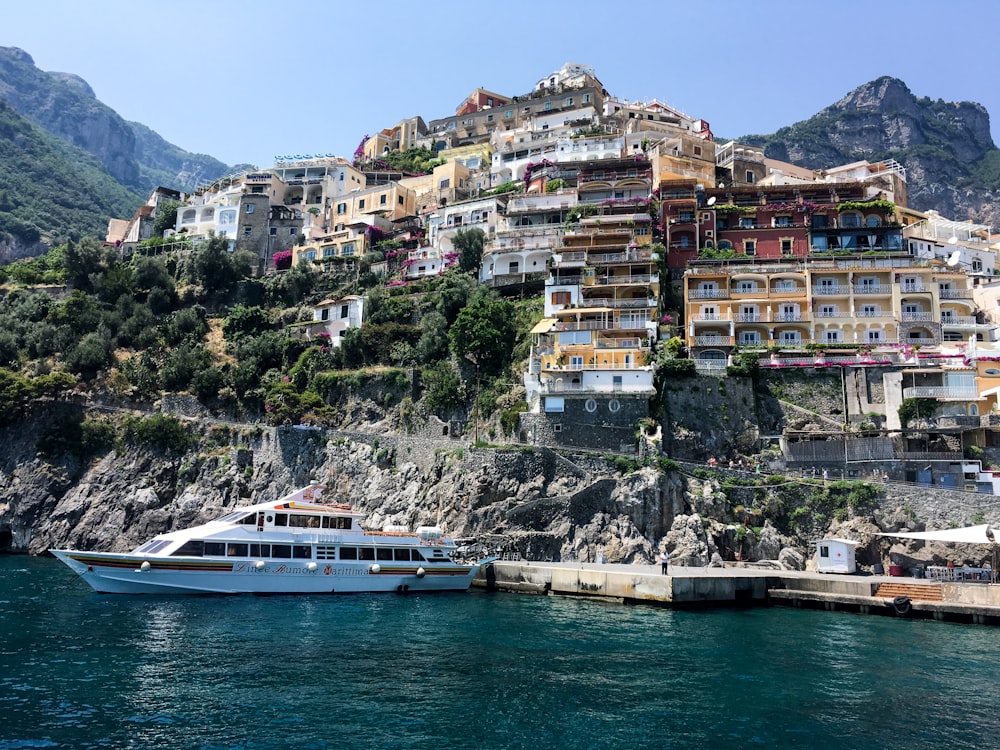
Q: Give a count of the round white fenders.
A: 5